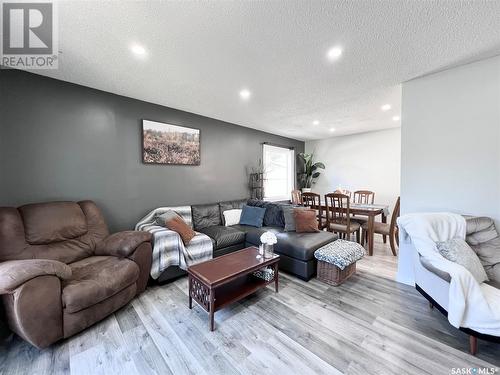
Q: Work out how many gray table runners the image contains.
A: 1